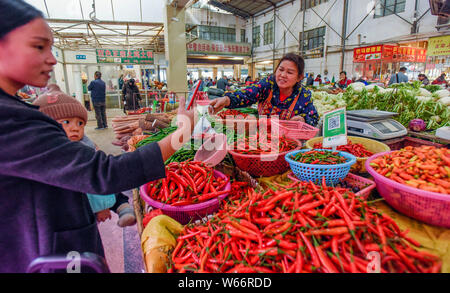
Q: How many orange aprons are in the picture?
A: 1